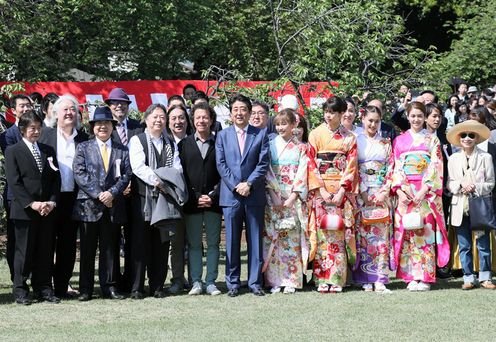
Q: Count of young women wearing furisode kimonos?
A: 4